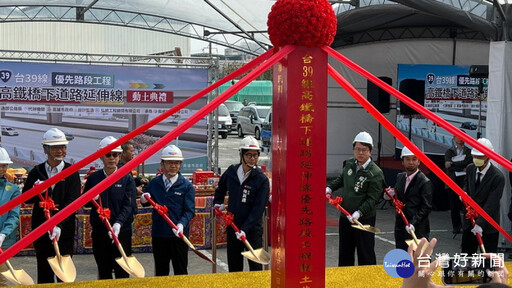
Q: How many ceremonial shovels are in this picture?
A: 8